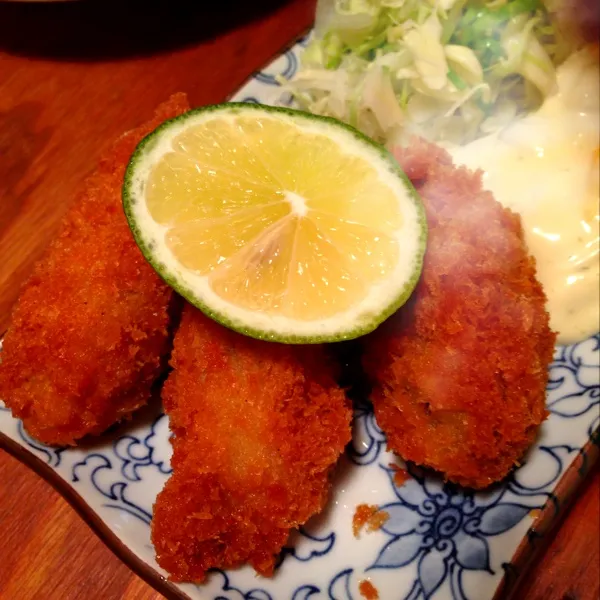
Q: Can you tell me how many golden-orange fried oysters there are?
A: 3